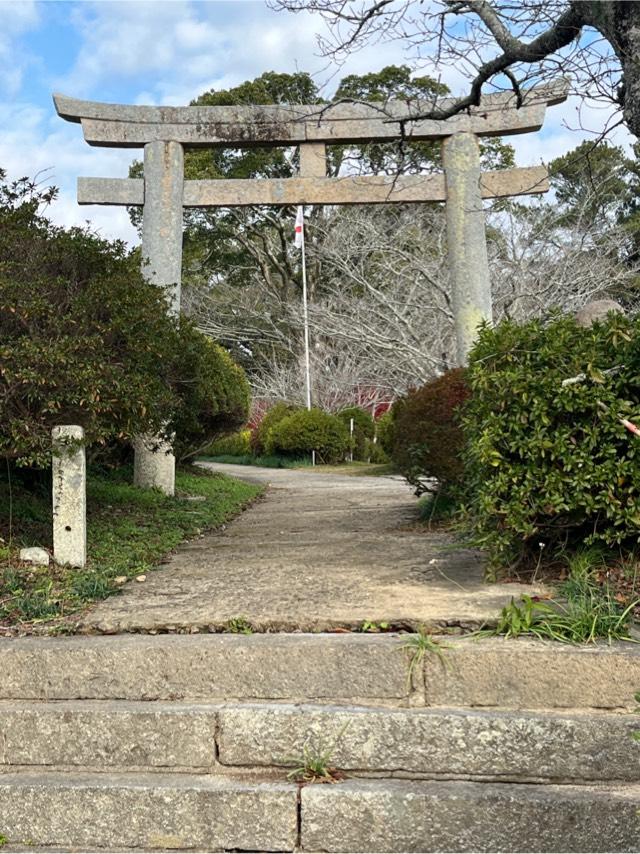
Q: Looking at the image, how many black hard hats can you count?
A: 0